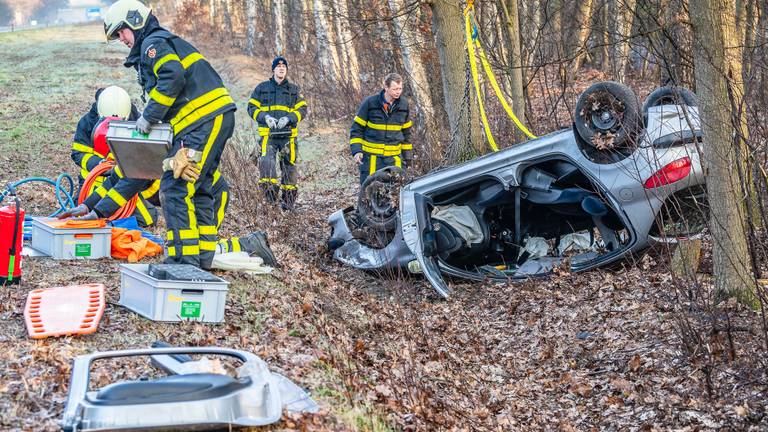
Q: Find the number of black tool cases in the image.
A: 1